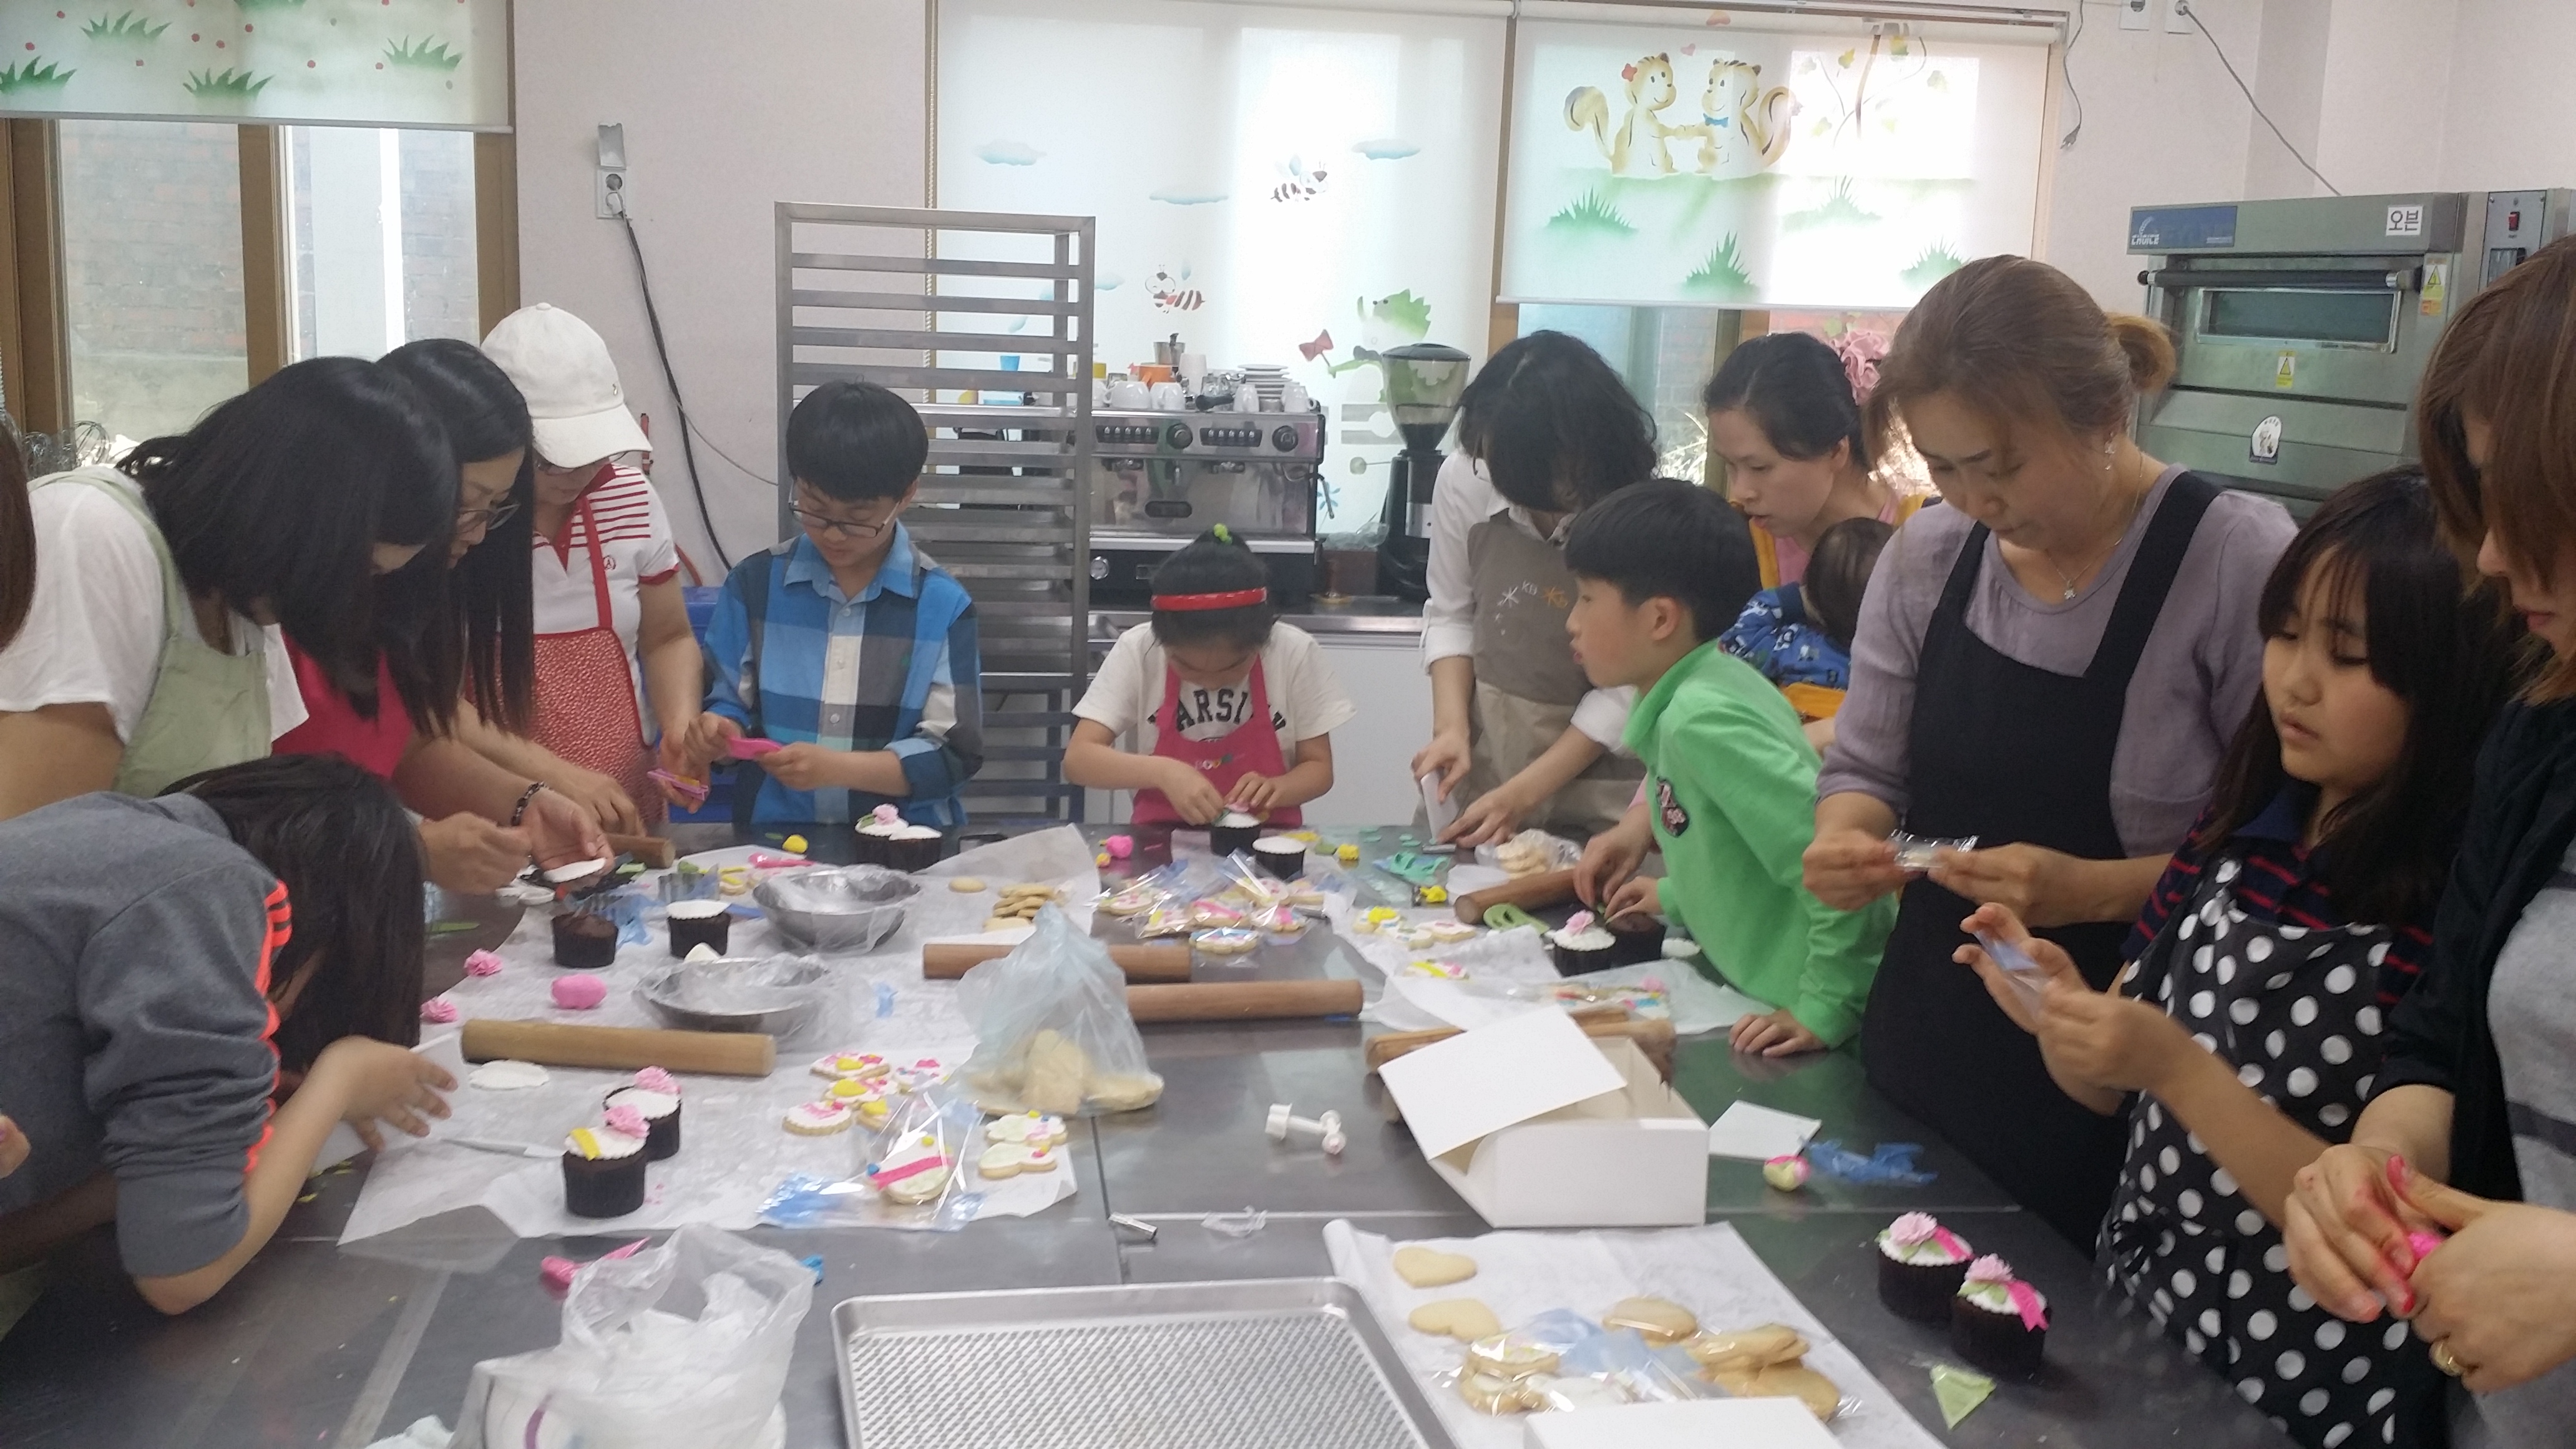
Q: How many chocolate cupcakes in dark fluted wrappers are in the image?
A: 12